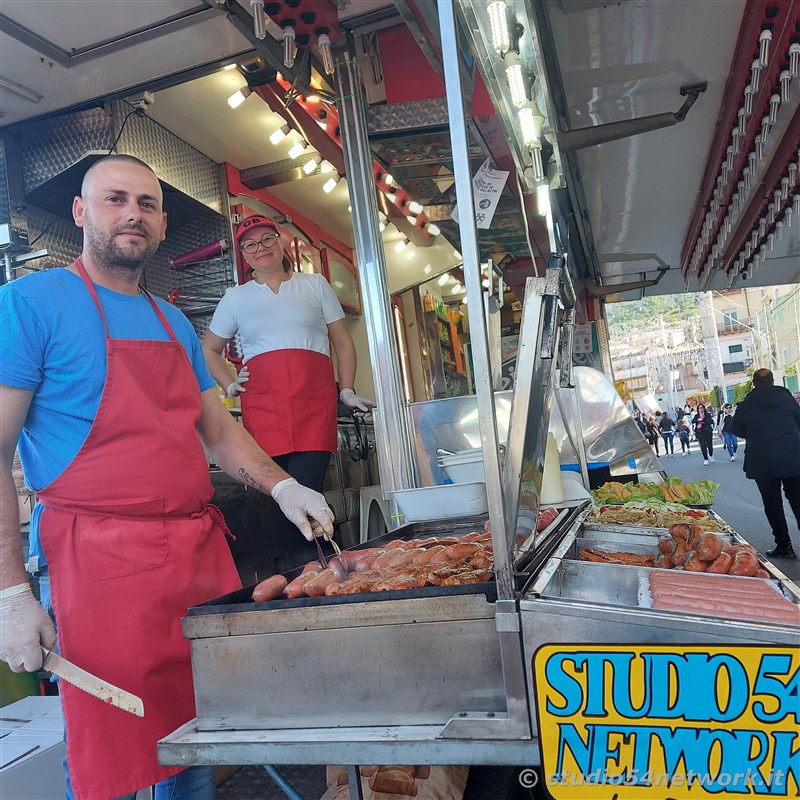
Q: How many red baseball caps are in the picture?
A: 1